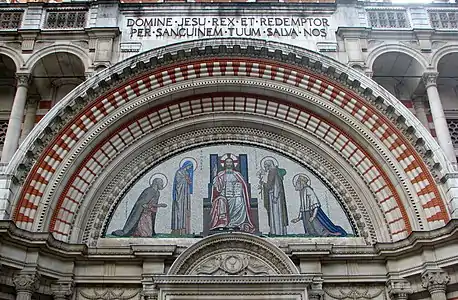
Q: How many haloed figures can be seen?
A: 5